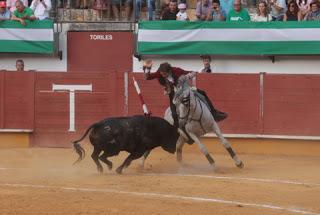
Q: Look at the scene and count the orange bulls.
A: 0